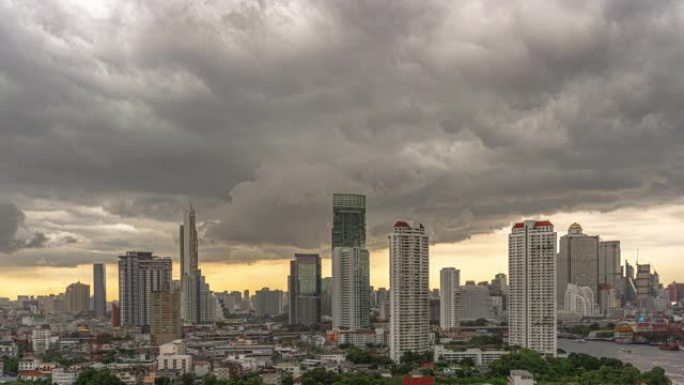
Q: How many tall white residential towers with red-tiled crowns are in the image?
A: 2